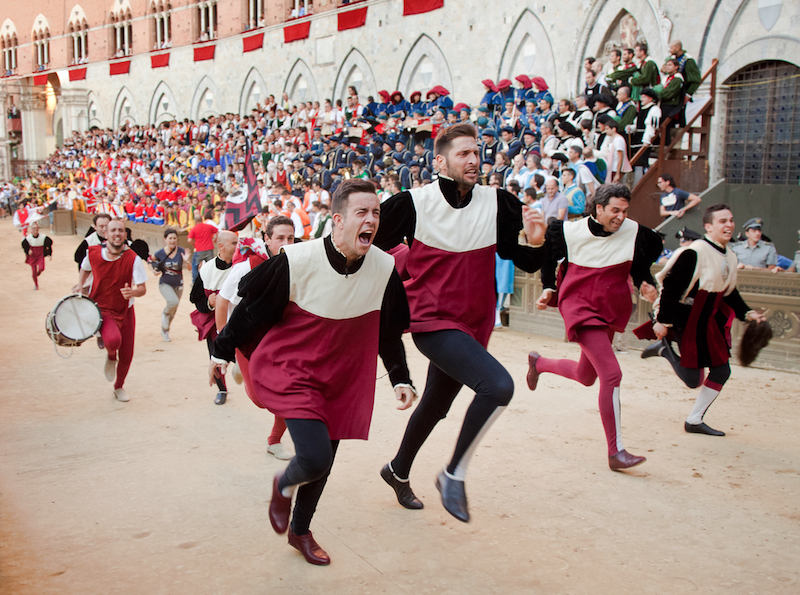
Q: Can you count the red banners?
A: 9